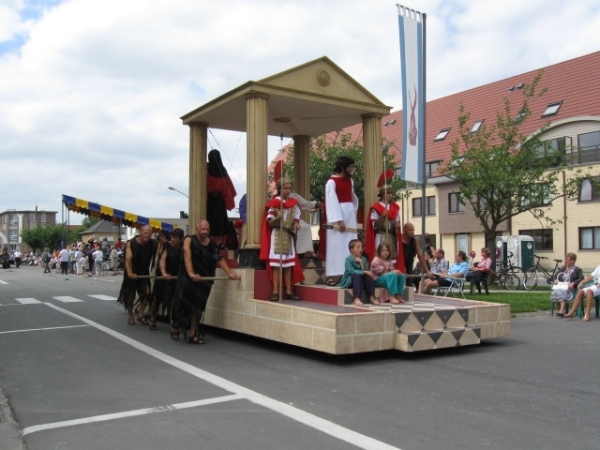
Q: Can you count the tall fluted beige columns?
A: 4